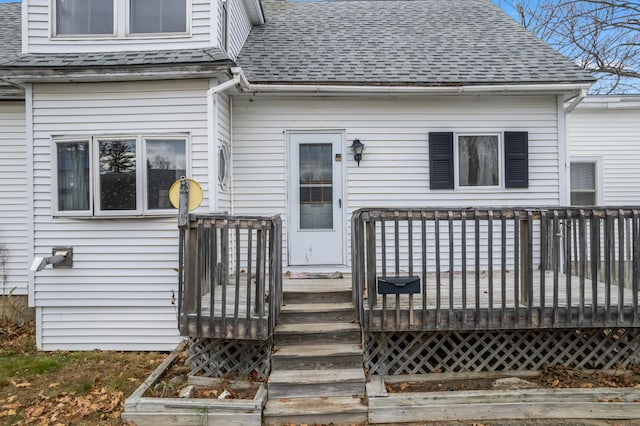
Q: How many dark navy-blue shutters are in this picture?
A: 2